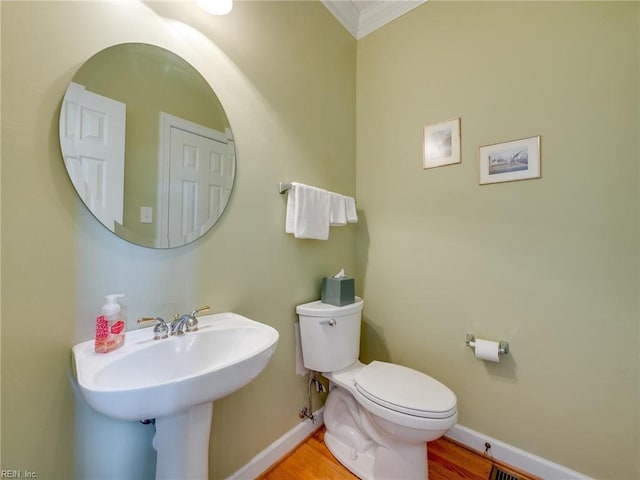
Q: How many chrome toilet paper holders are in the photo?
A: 1